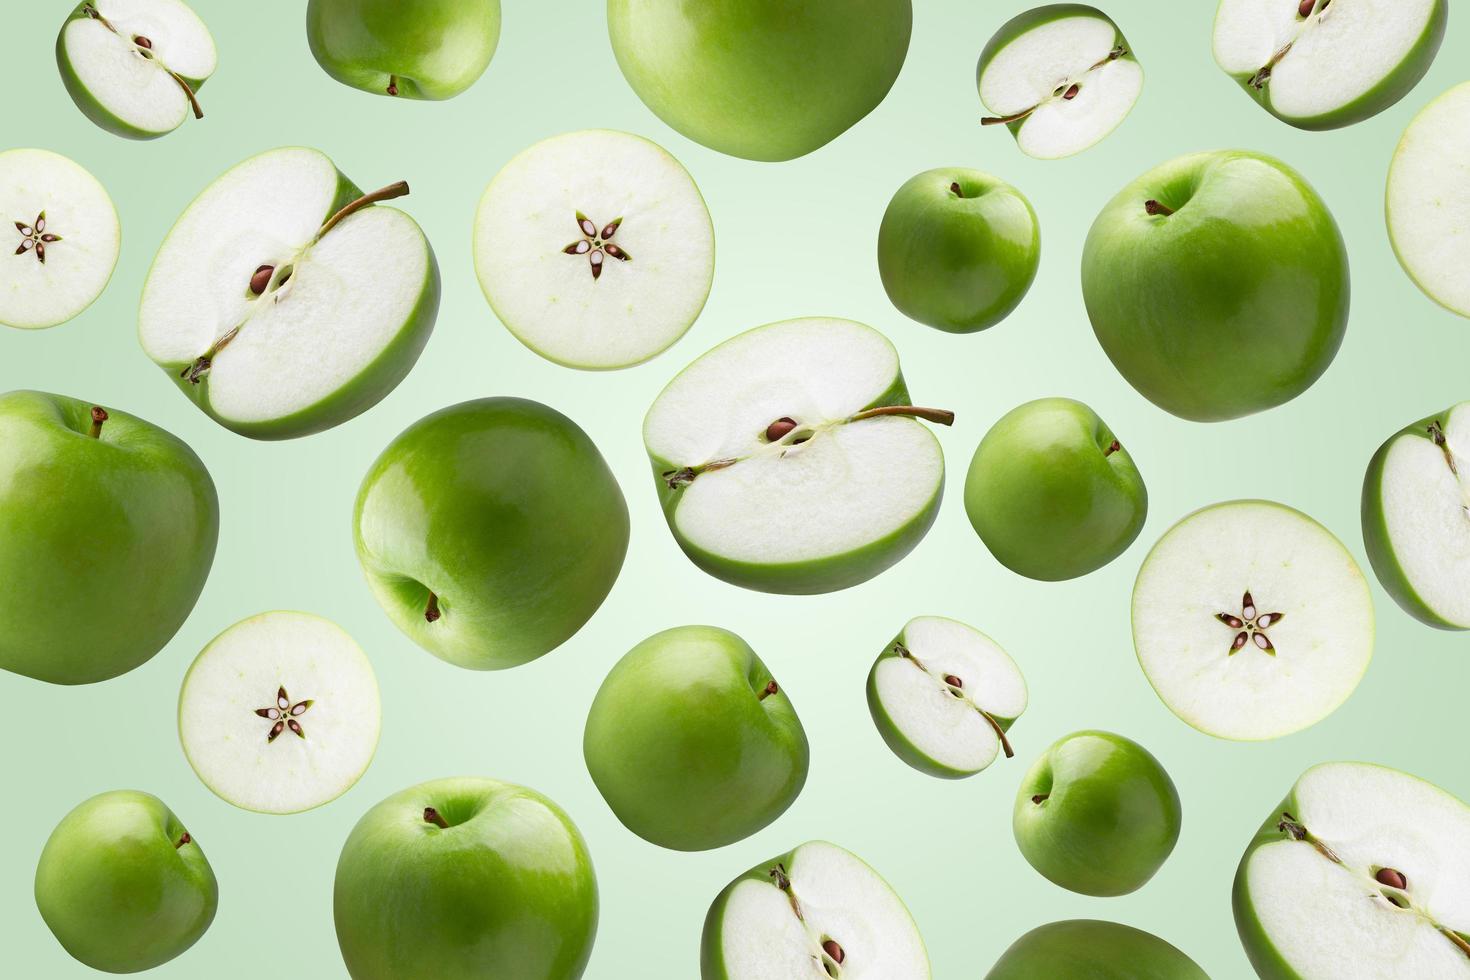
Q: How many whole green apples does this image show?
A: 12